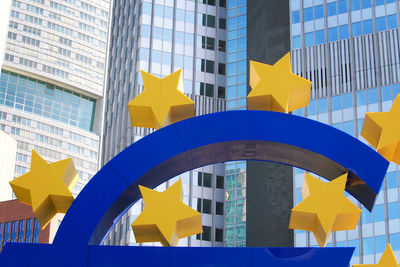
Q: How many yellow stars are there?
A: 7